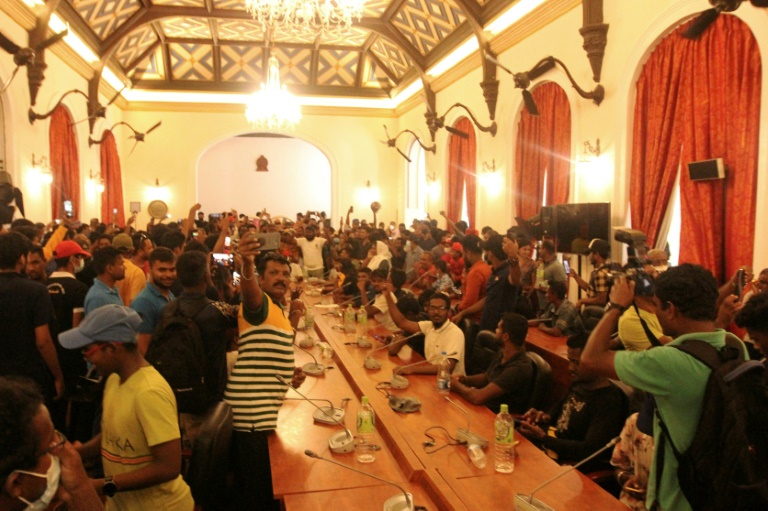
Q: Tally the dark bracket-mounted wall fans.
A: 7